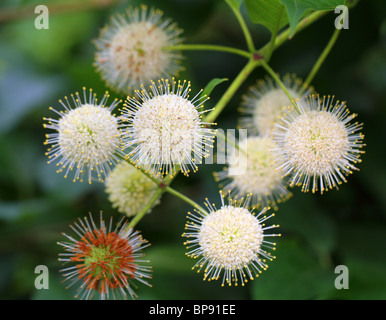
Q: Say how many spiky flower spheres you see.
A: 9